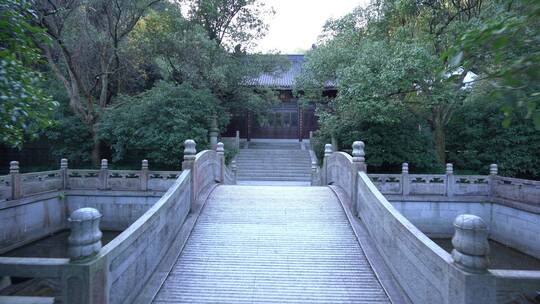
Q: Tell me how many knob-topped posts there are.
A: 15